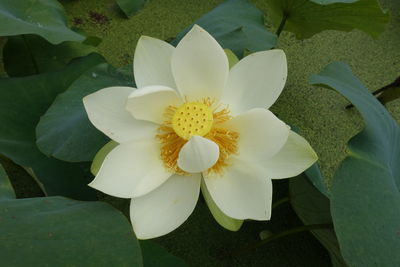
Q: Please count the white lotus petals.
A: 11